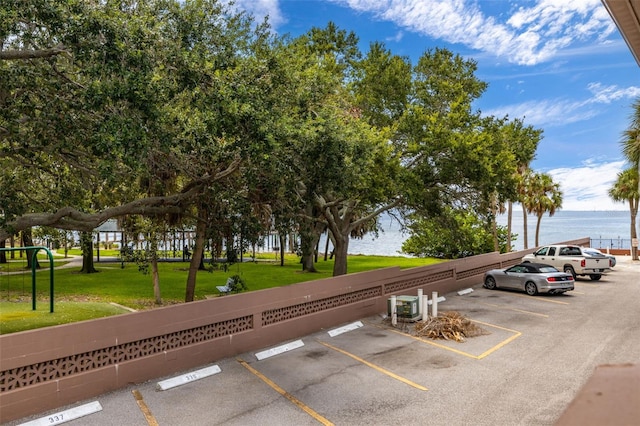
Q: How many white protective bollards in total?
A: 4